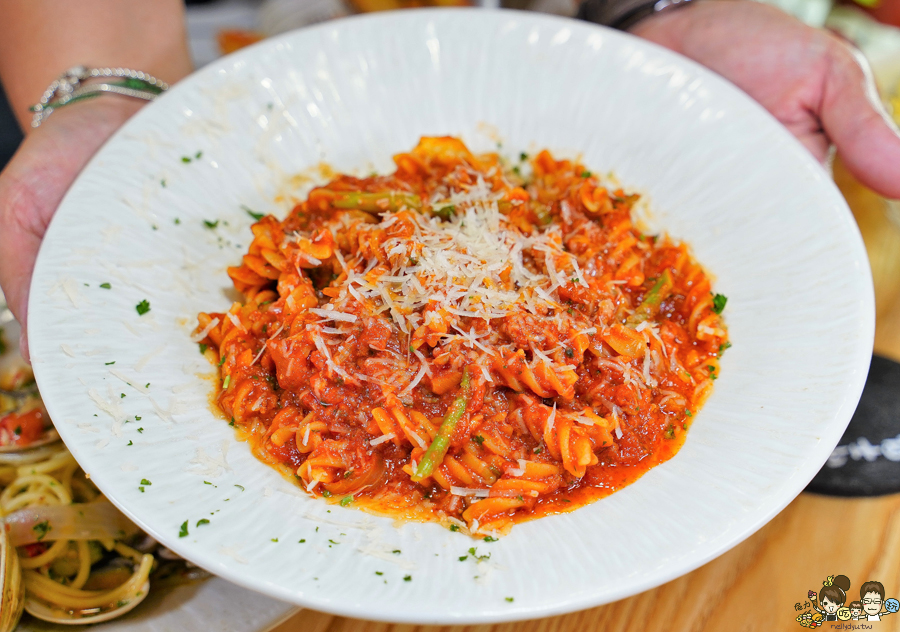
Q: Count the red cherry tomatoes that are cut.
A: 1